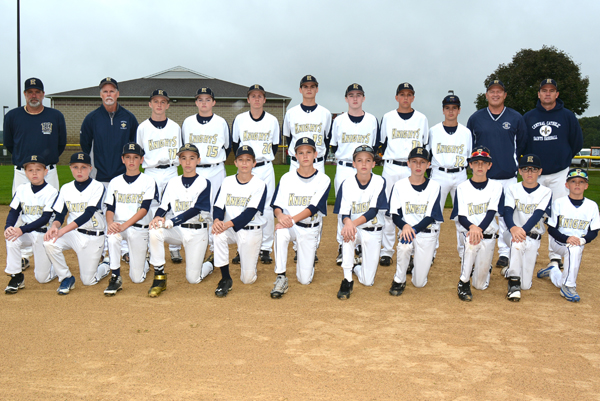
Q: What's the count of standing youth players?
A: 7